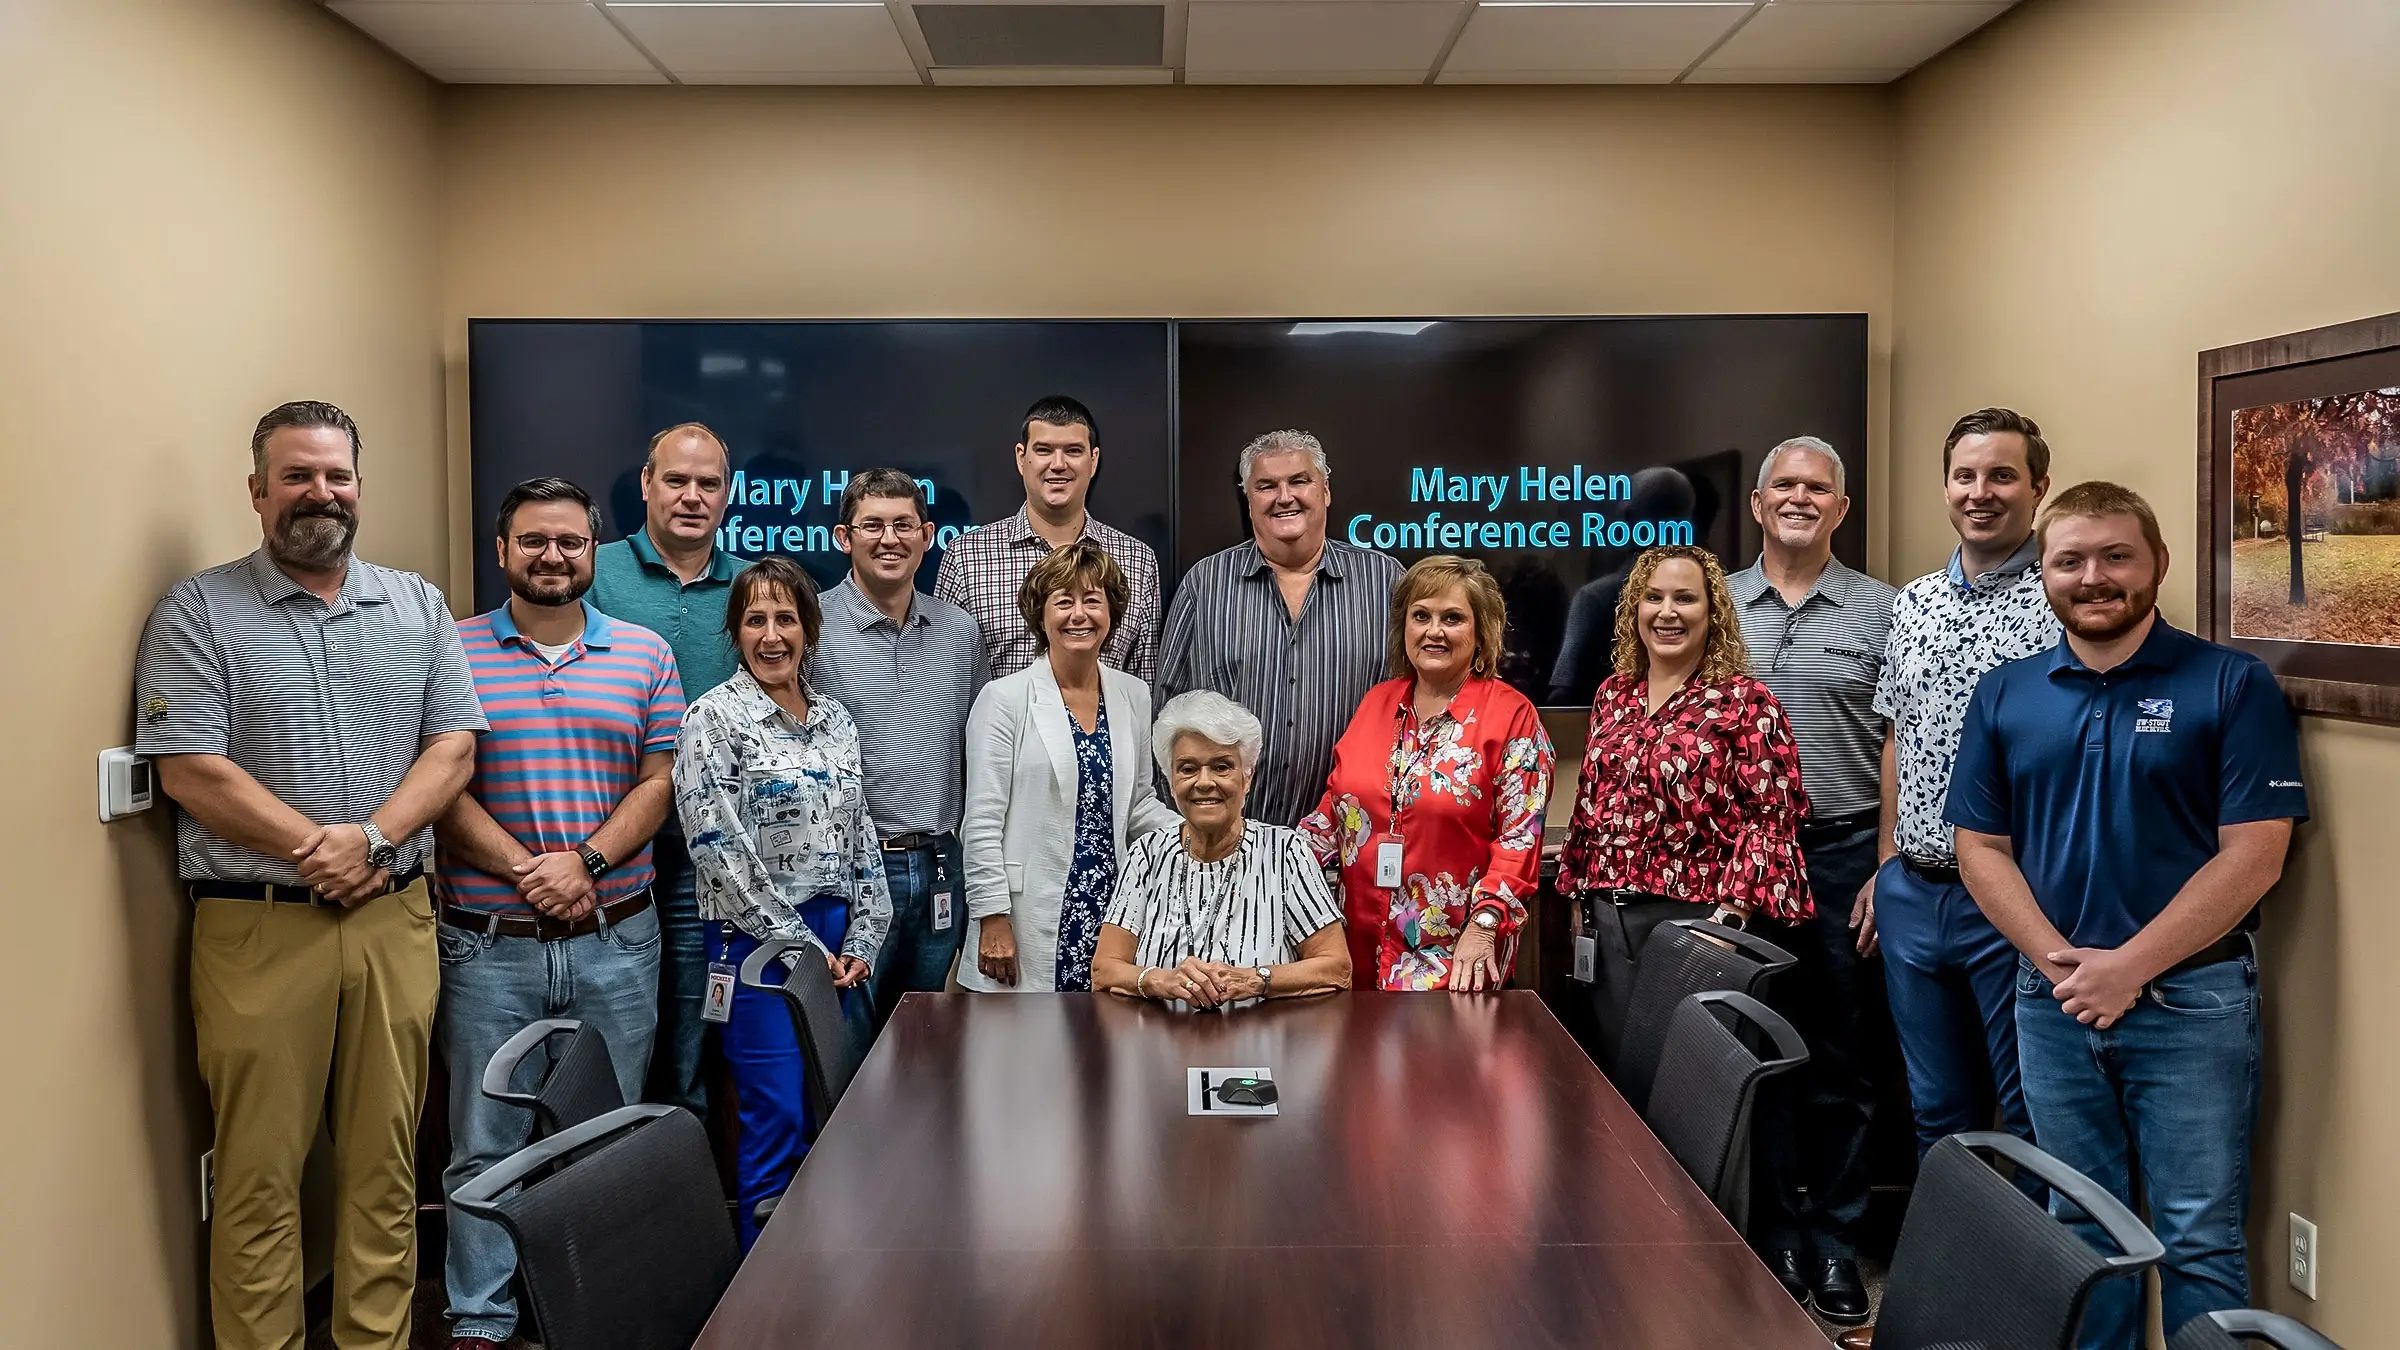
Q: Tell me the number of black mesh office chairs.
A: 7